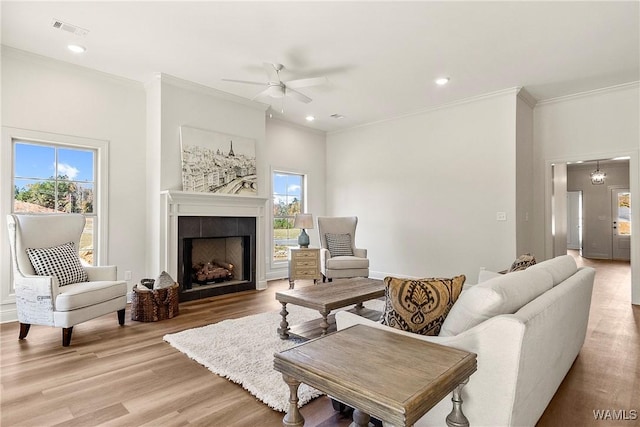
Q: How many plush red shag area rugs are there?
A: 0